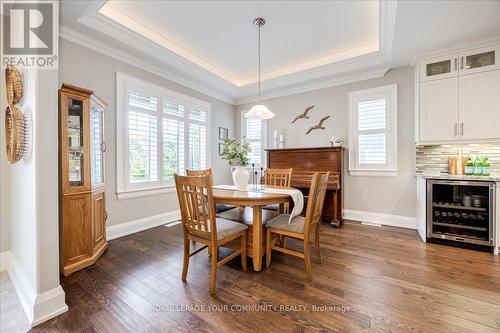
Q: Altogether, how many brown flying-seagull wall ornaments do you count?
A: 2